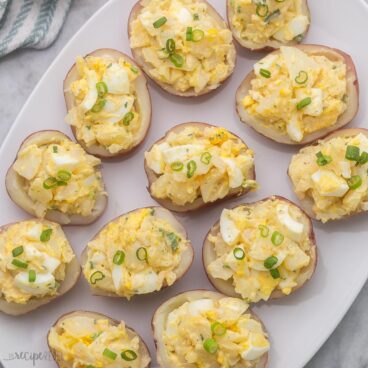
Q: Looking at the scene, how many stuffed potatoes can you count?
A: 12